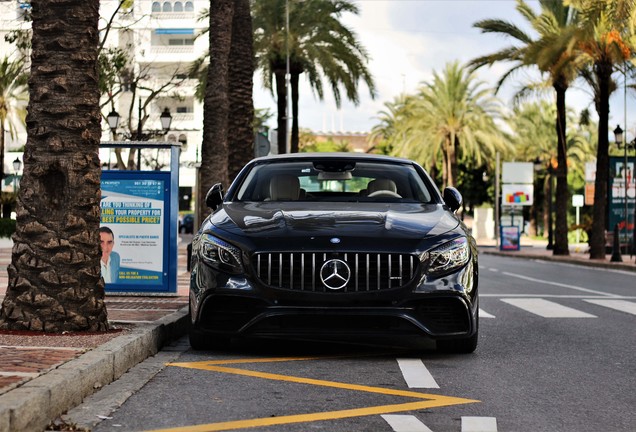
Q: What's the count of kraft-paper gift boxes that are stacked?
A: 0